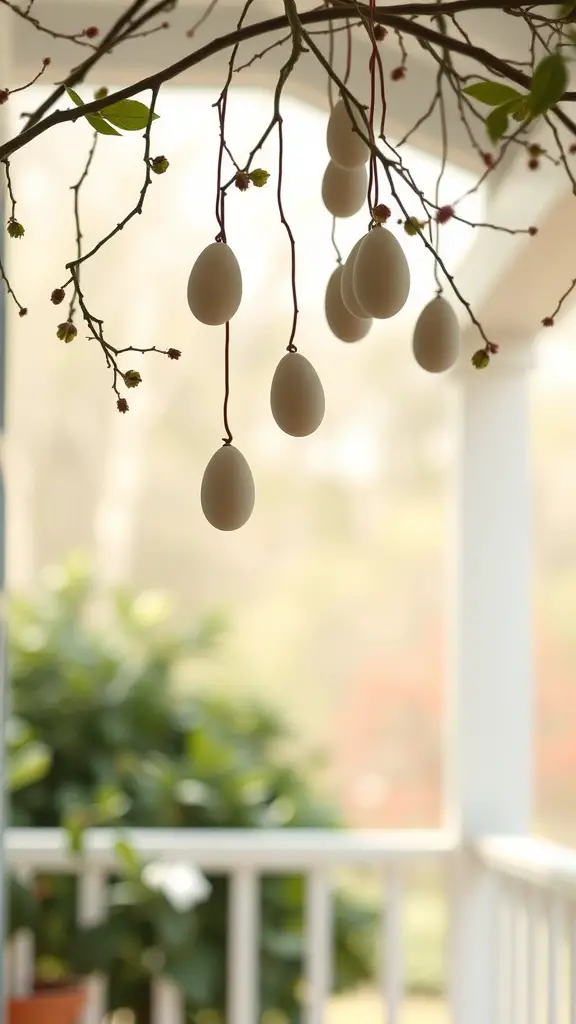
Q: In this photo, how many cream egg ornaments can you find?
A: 9